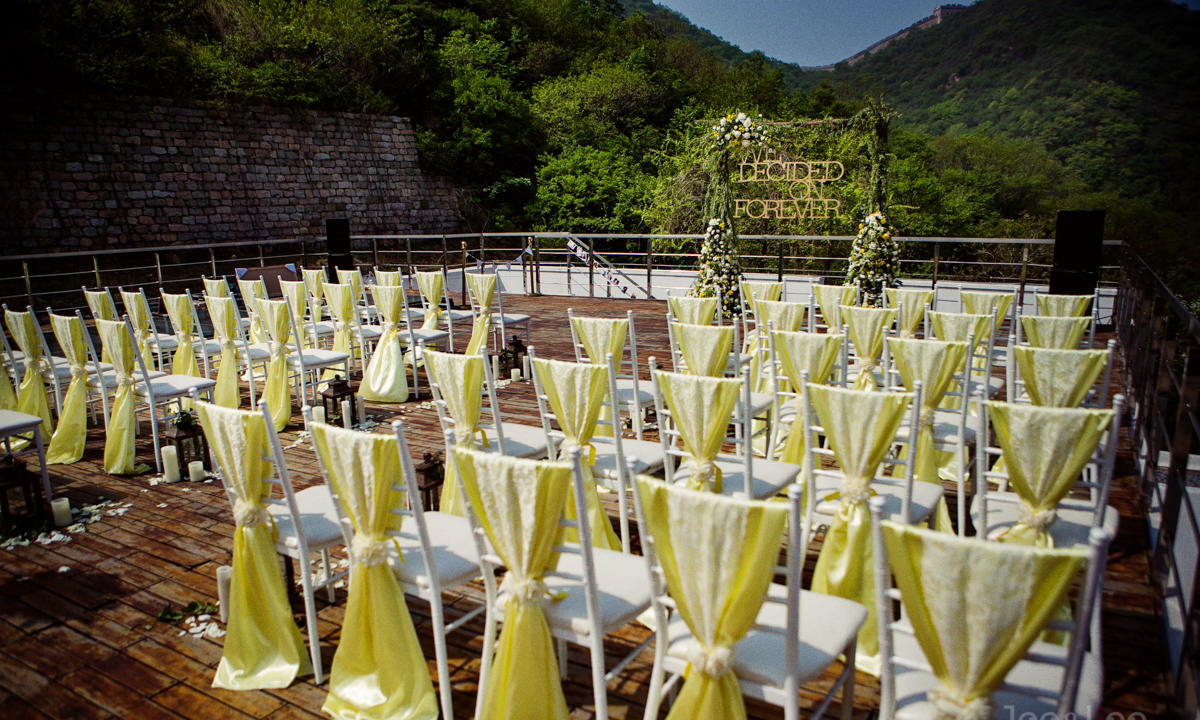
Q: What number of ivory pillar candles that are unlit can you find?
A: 10